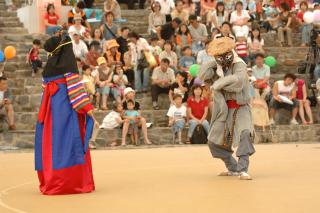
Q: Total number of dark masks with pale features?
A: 1